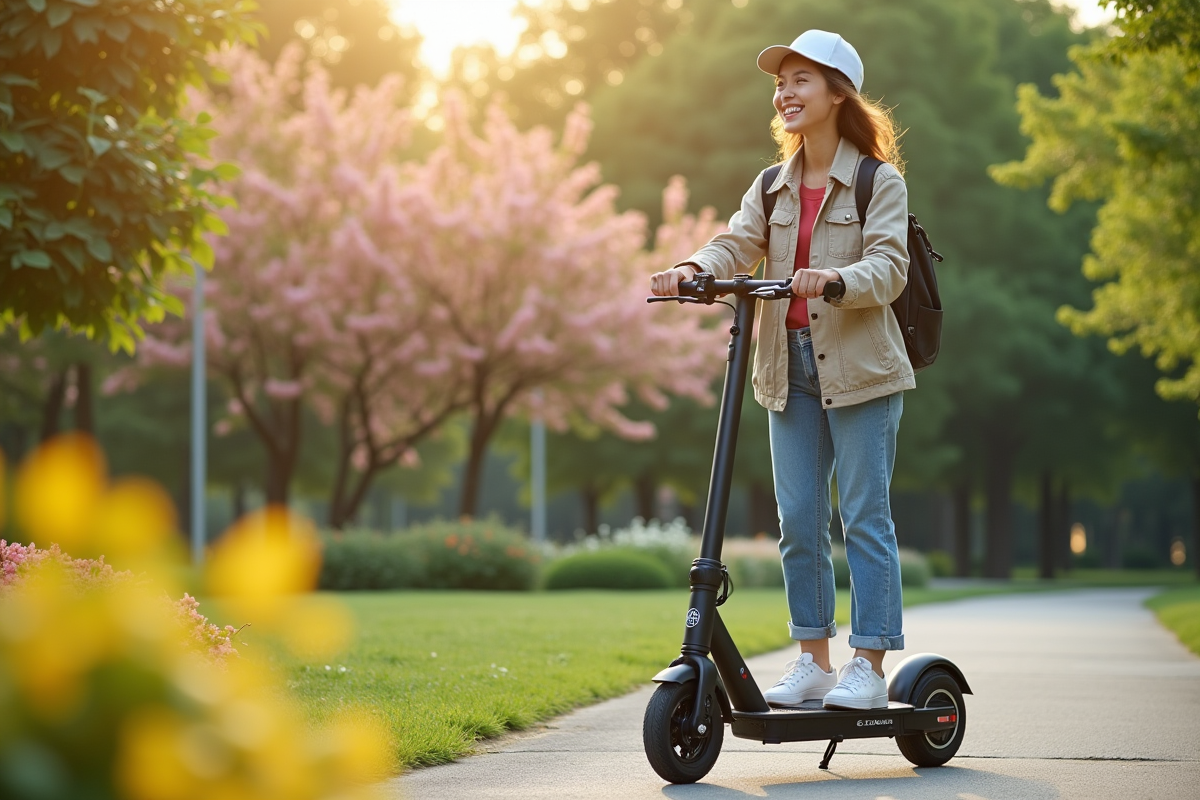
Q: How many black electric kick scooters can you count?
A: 1